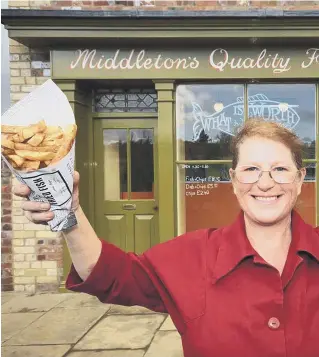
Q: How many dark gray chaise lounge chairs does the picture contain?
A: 0